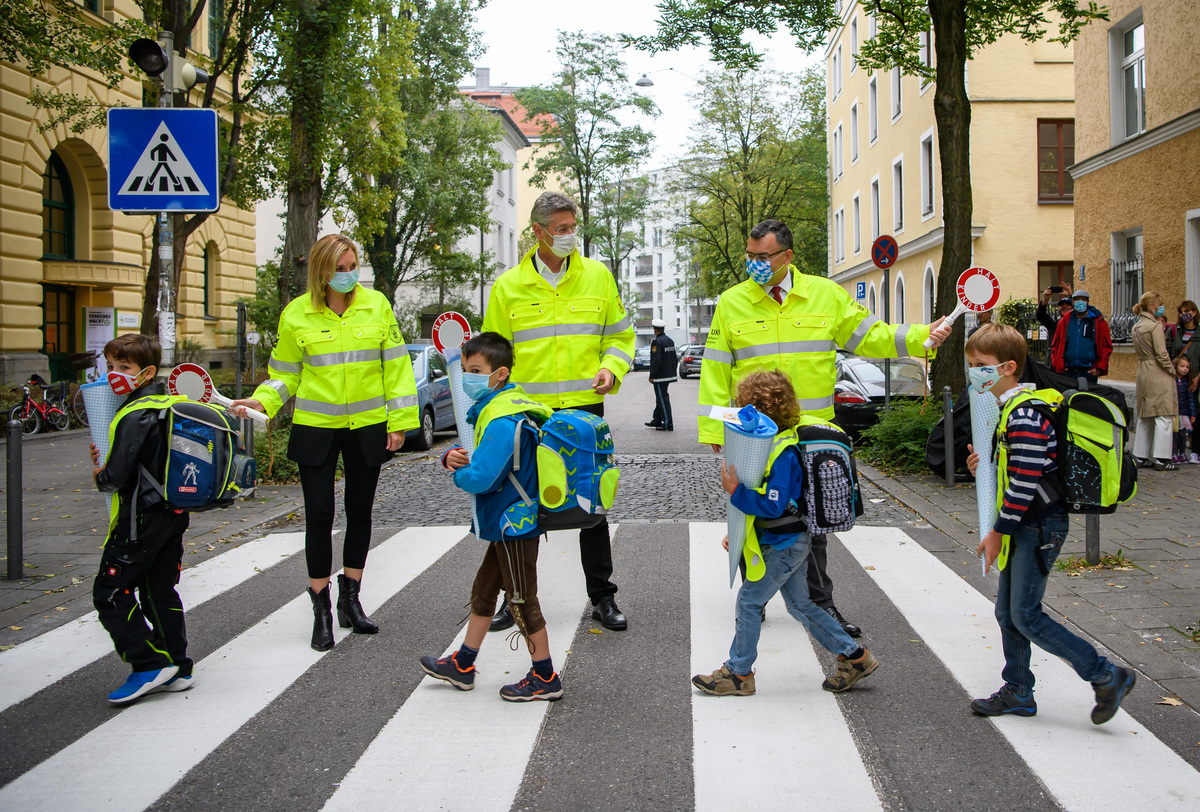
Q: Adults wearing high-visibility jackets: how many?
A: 3